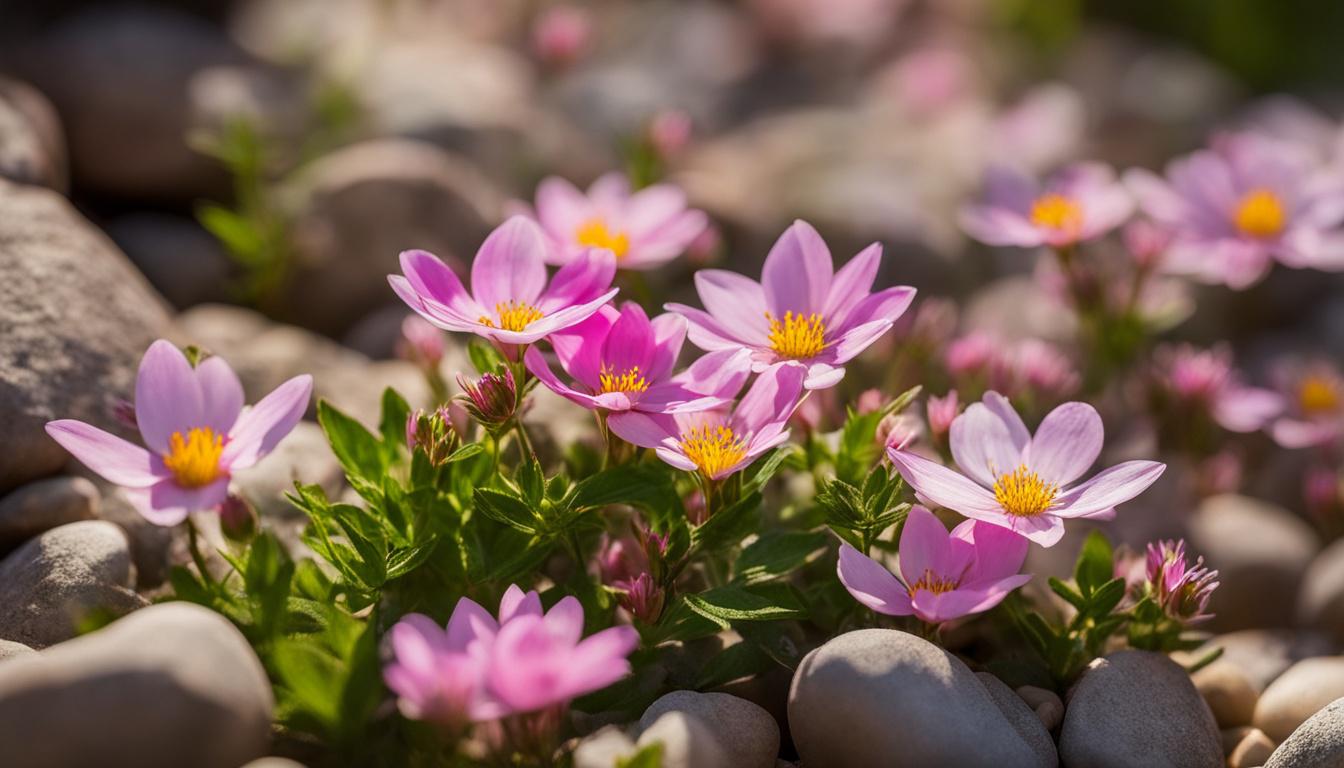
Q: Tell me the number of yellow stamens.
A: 11